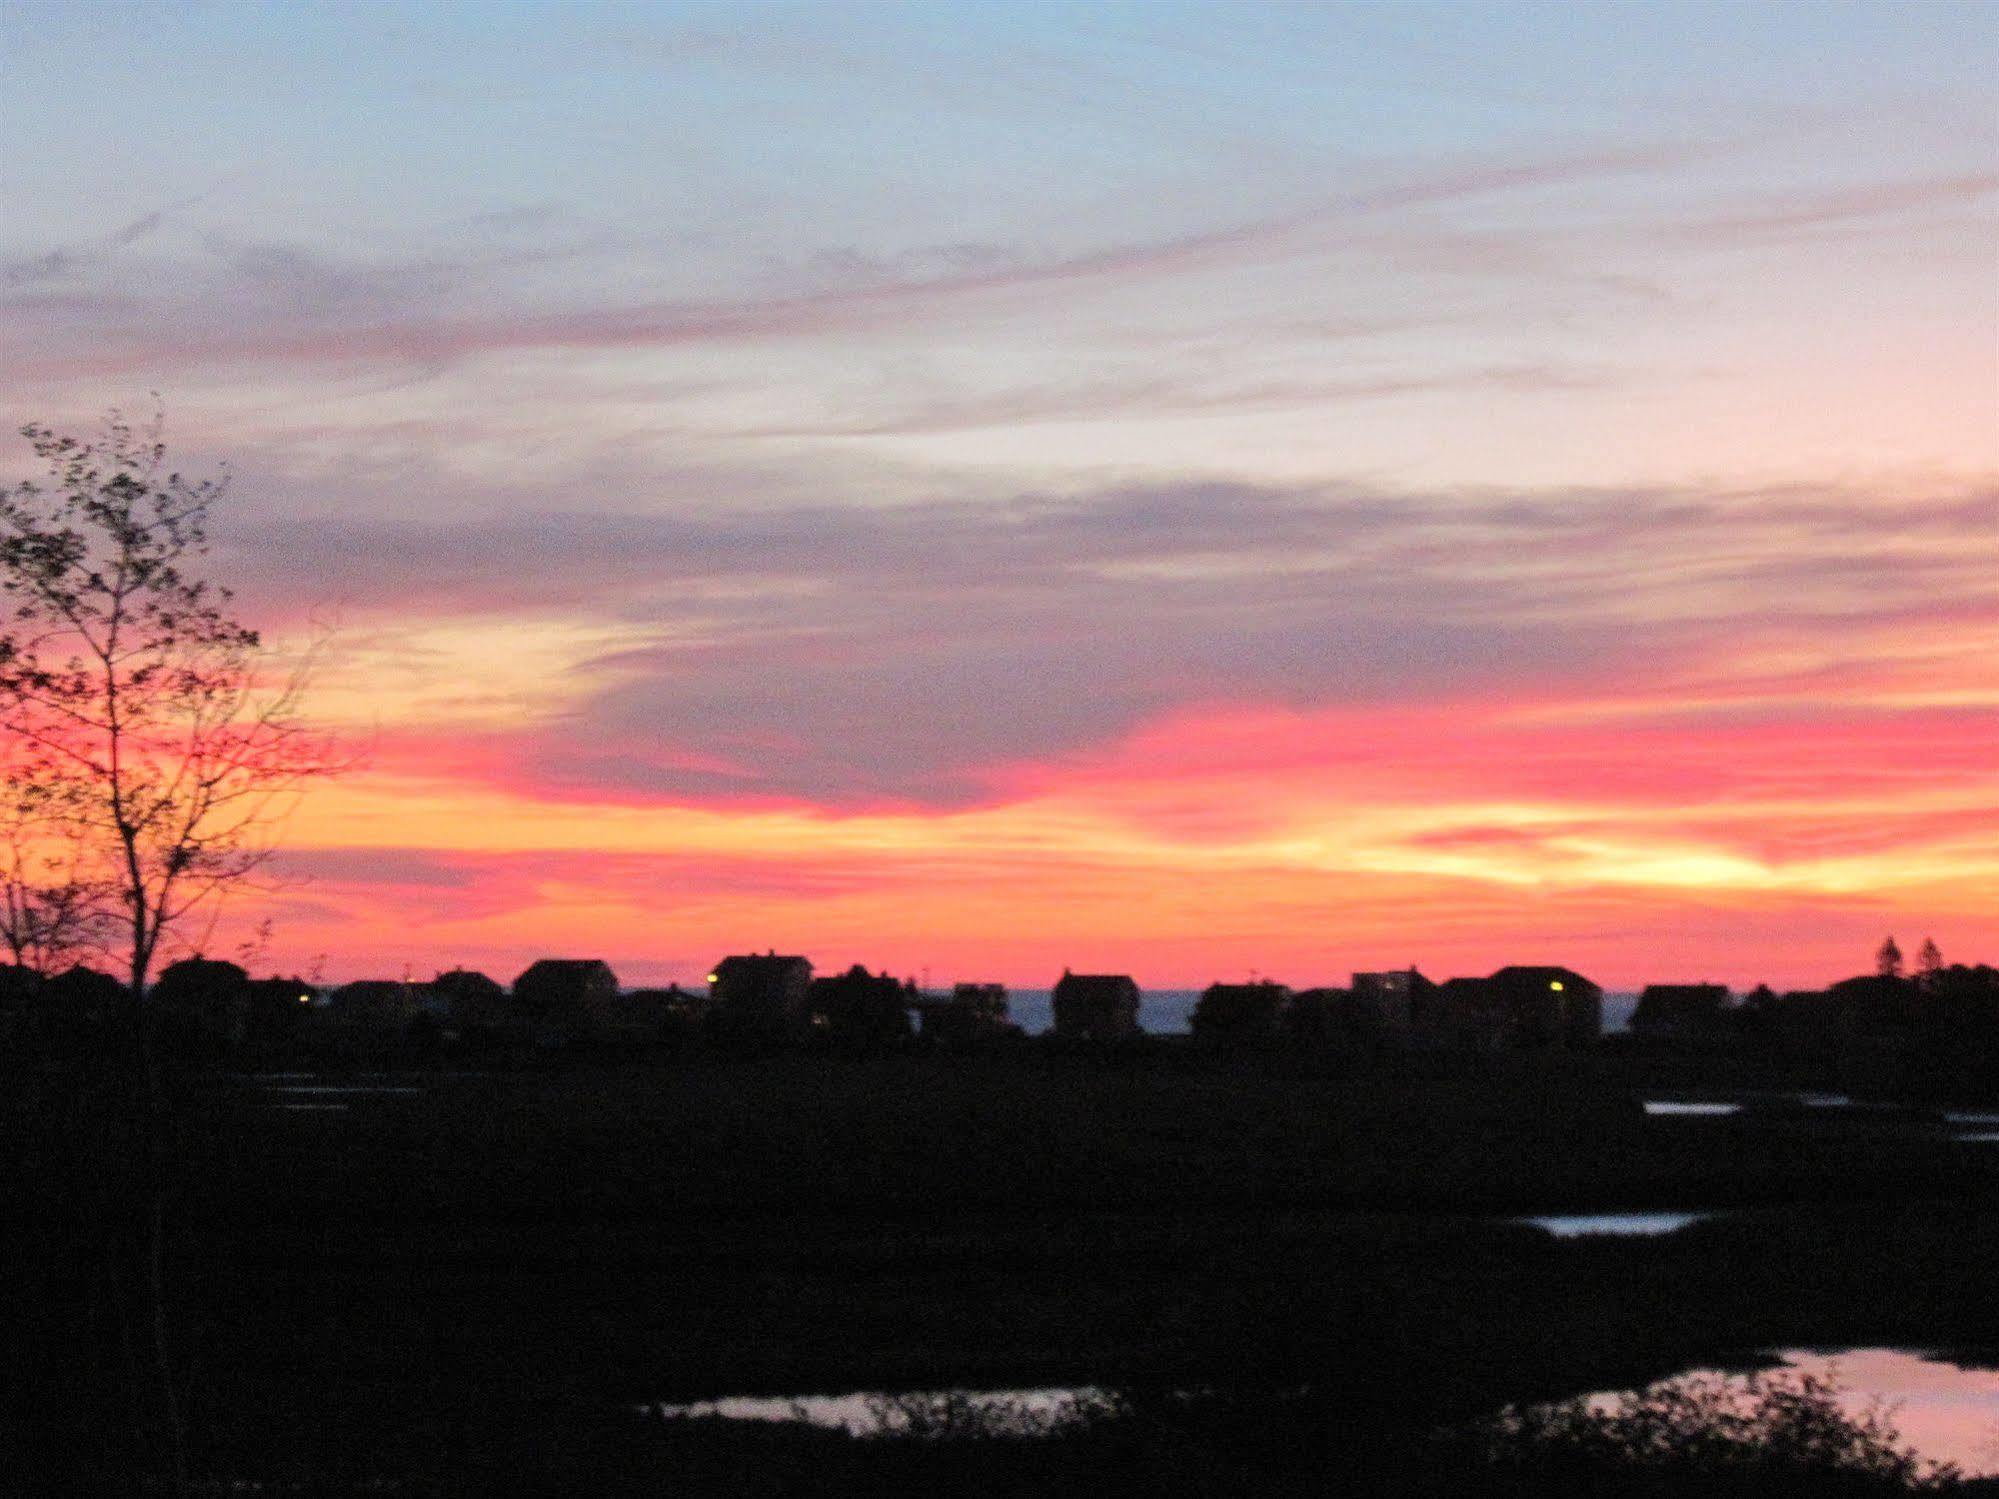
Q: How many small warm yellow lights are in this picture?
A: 3